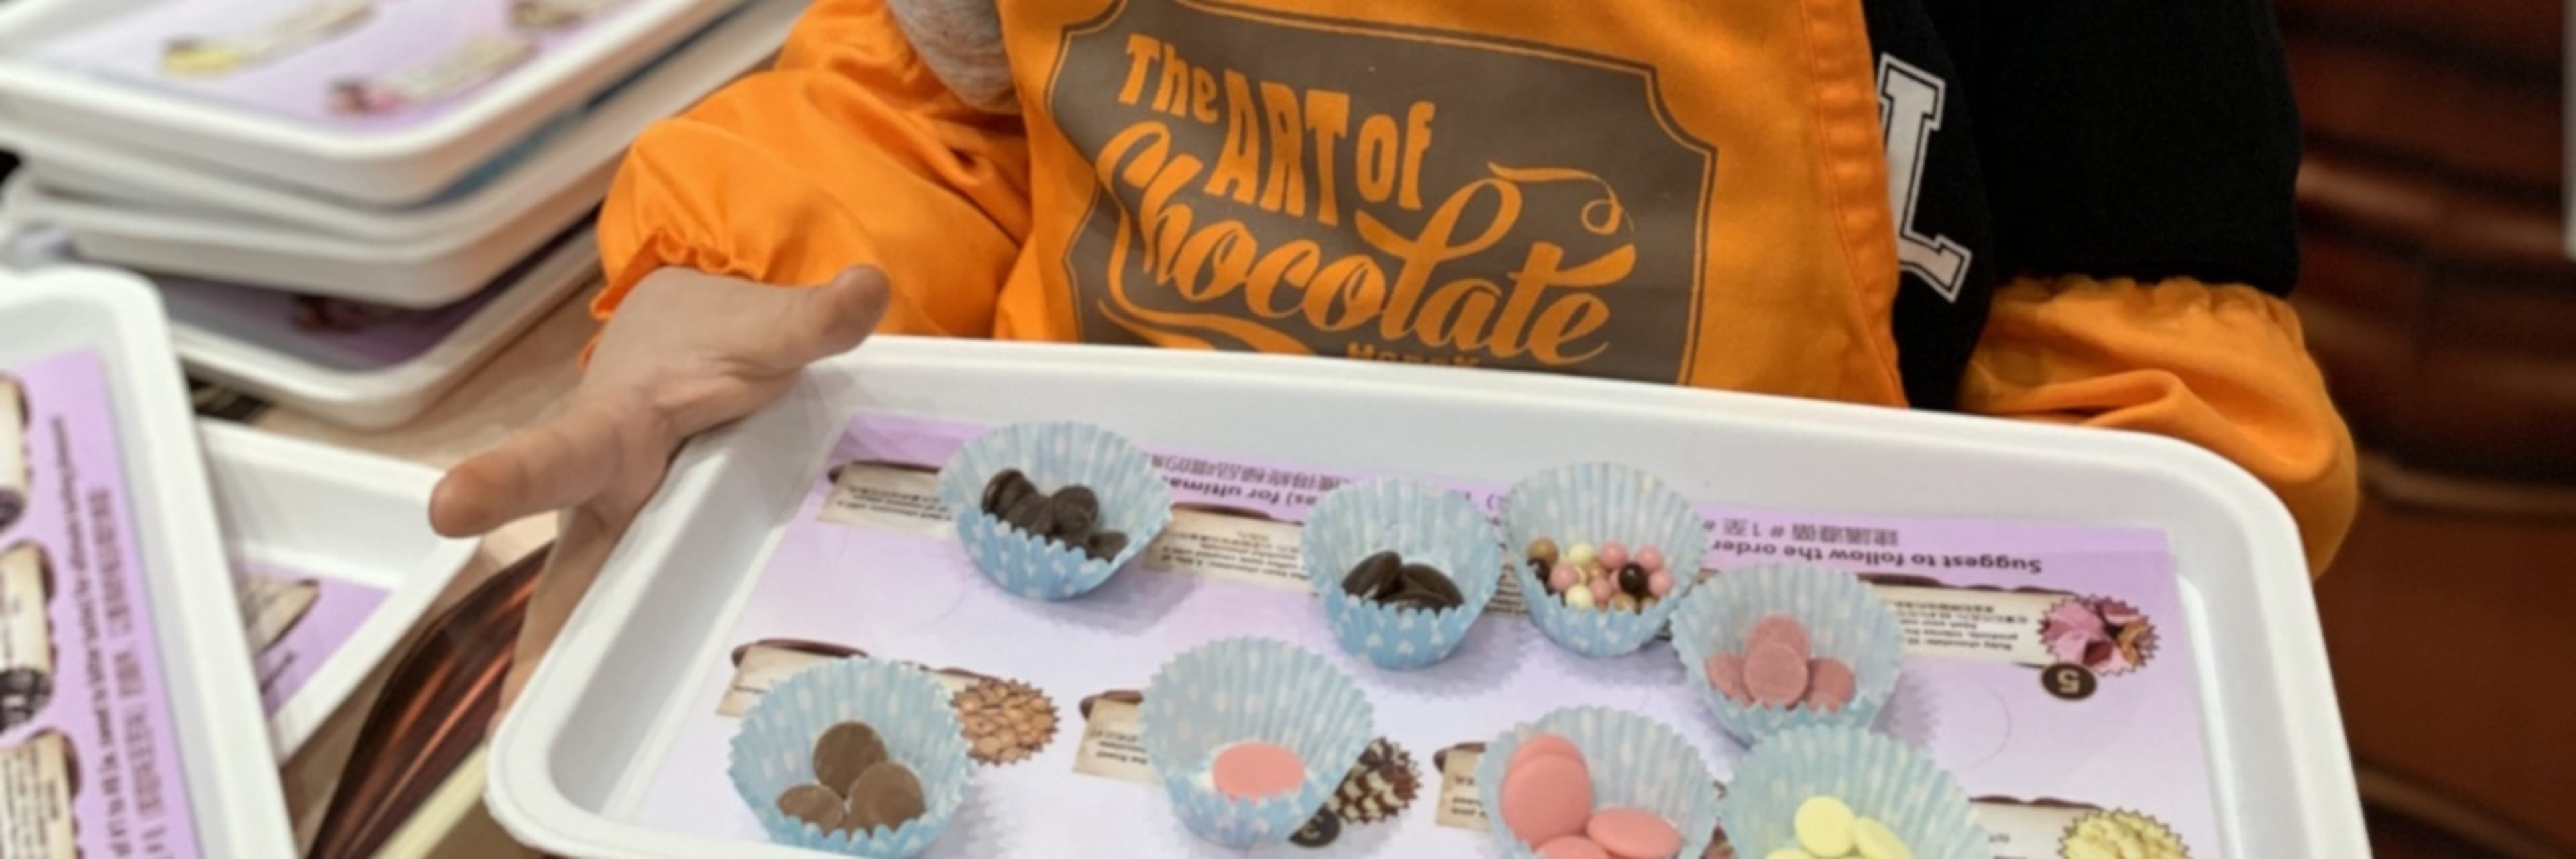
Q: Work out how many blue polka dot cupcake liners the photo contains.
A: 8